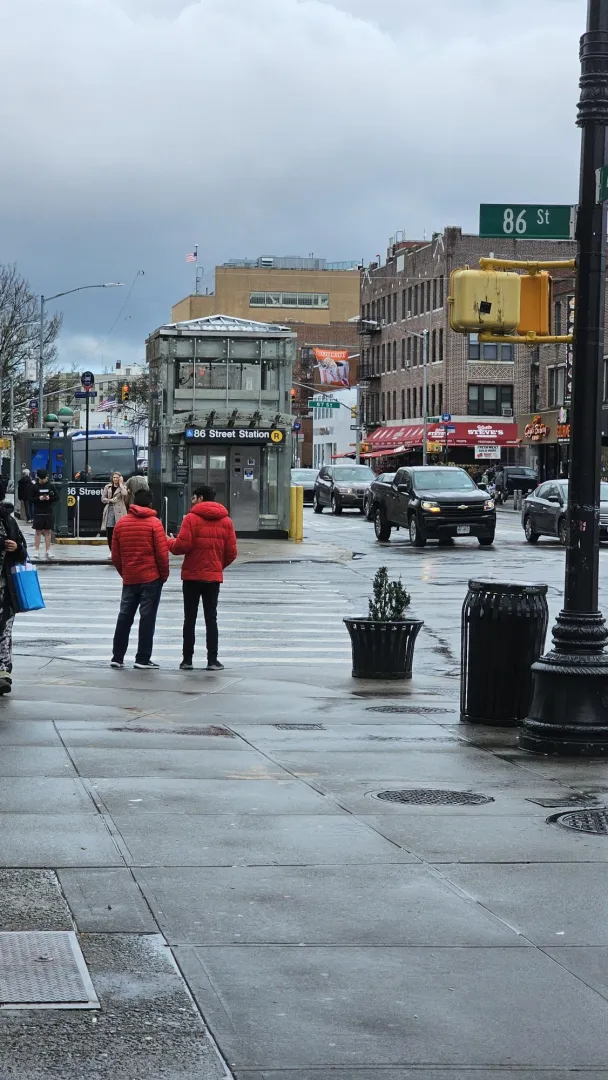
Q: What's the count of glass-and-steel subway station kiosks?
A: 1